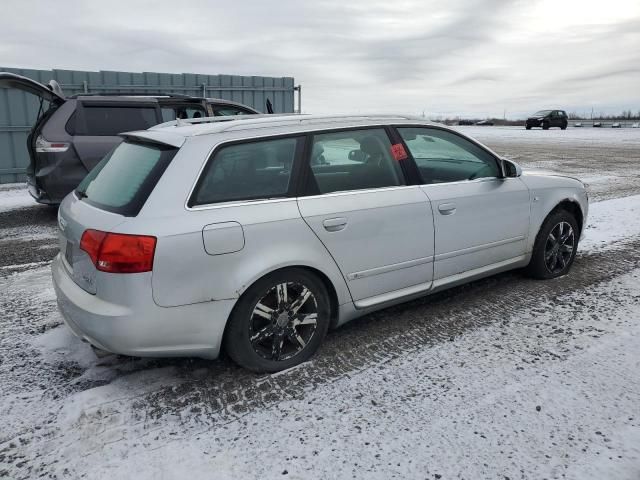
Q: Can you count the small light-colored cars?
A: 1